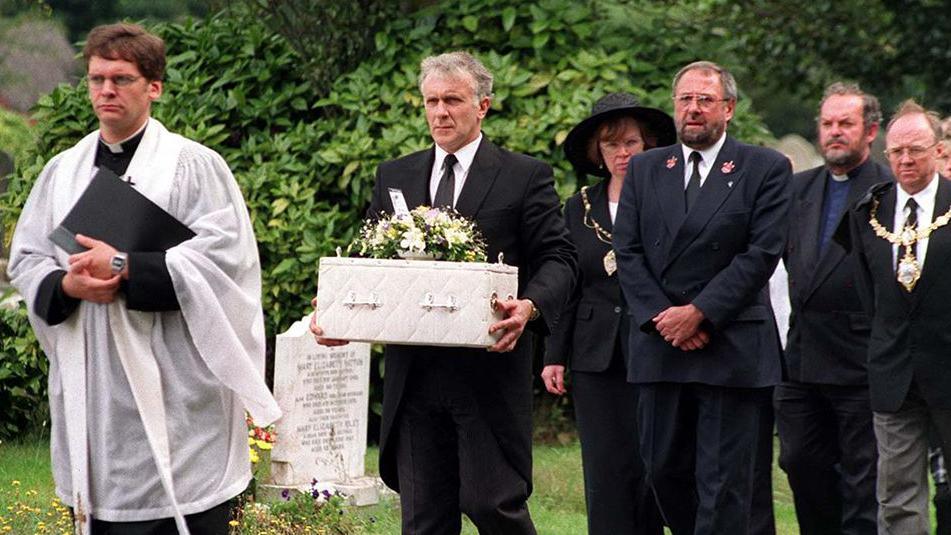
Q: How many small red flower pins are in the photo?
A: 2